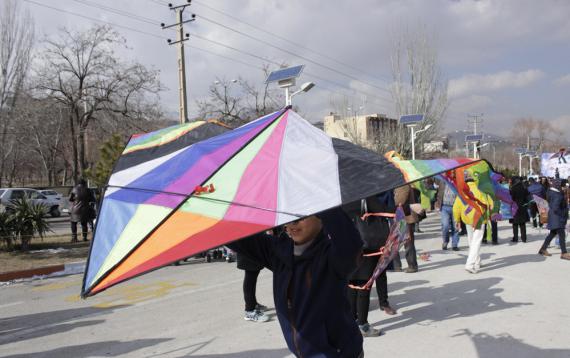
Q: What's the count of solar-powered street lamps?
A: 5